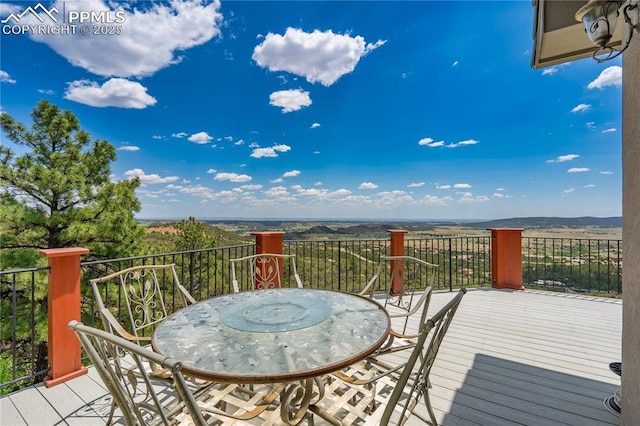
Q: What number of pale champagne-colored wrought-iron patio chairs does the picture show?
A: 5